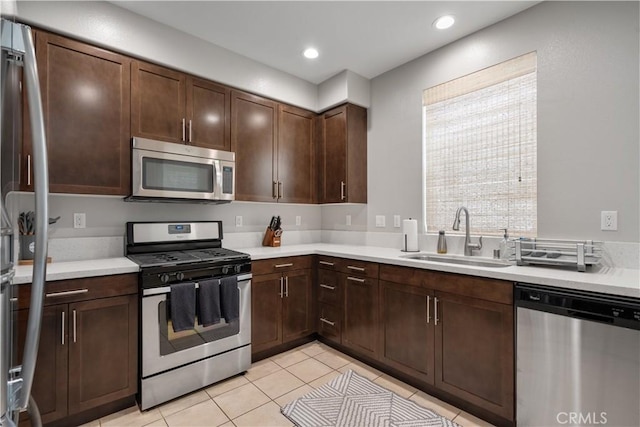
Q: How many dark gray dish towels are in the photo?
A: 3